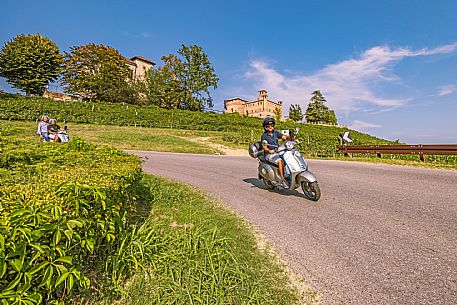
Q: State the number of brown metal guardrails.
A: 1